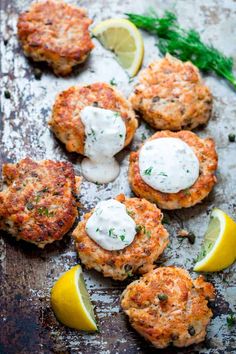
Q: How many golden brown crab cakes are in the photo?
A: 7